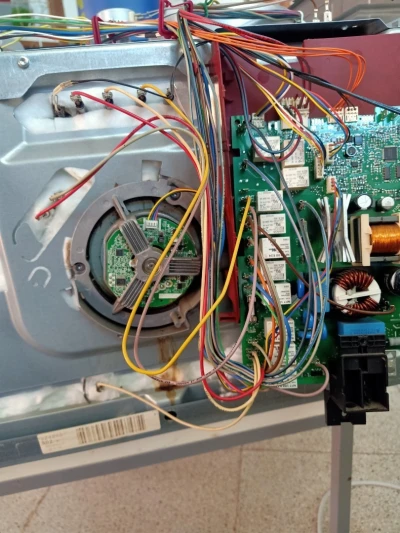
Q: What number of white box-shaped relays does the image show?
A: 11